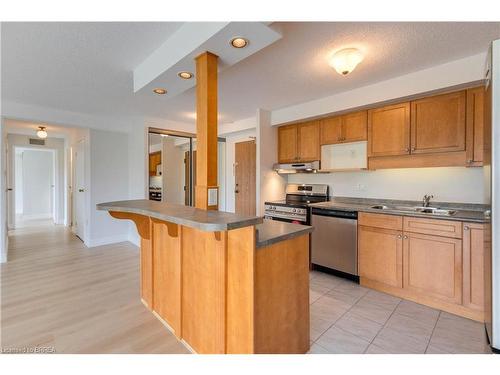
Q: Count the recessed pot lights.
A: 3